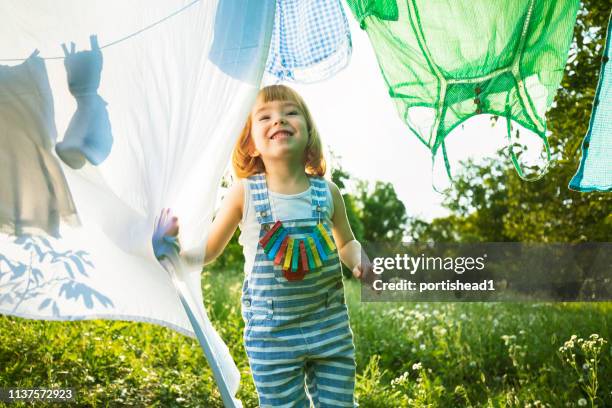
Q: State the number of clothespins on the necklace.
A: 12